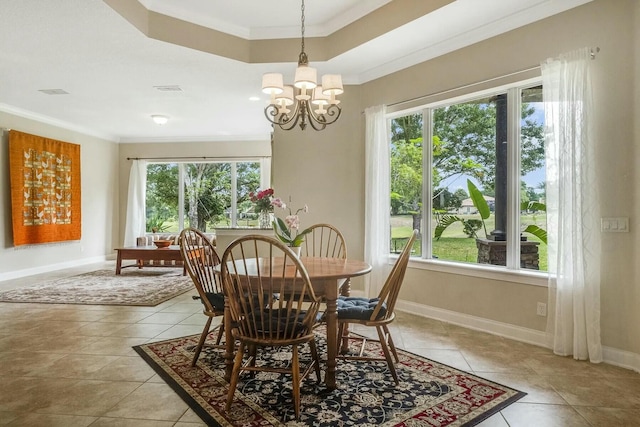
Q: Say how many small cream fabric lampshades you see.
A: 5